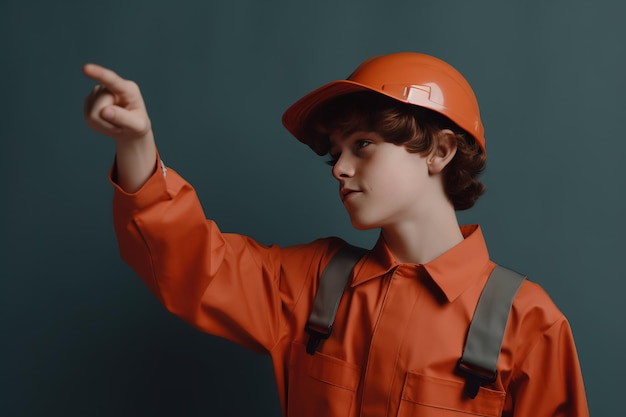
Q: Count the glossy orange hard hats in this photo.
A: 1